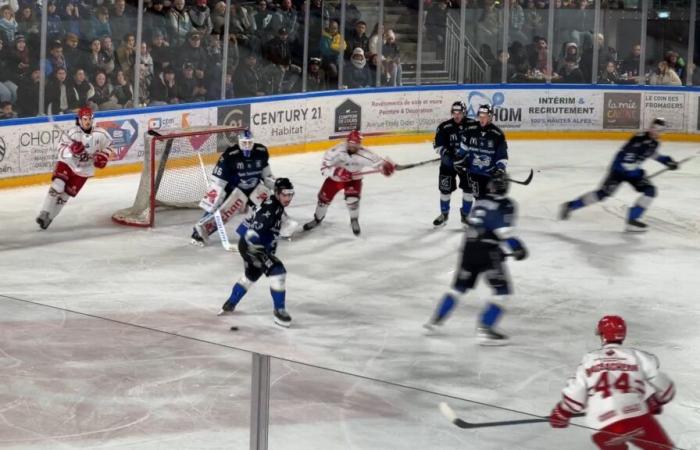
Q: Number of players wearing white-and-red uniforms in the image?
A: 3